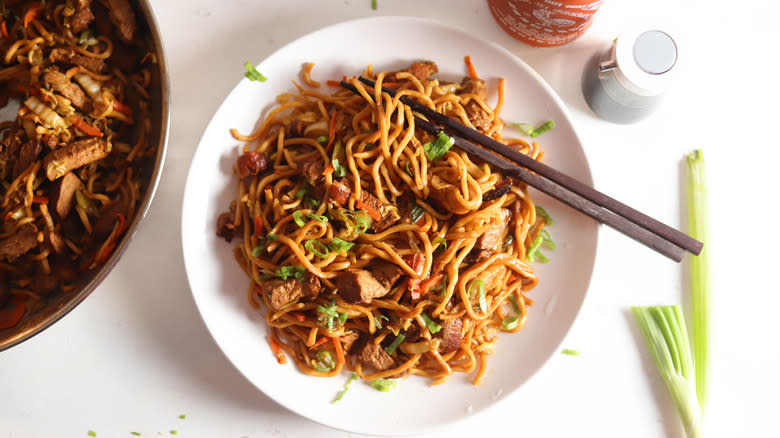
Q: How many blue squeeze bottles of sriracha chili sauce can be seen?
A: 0